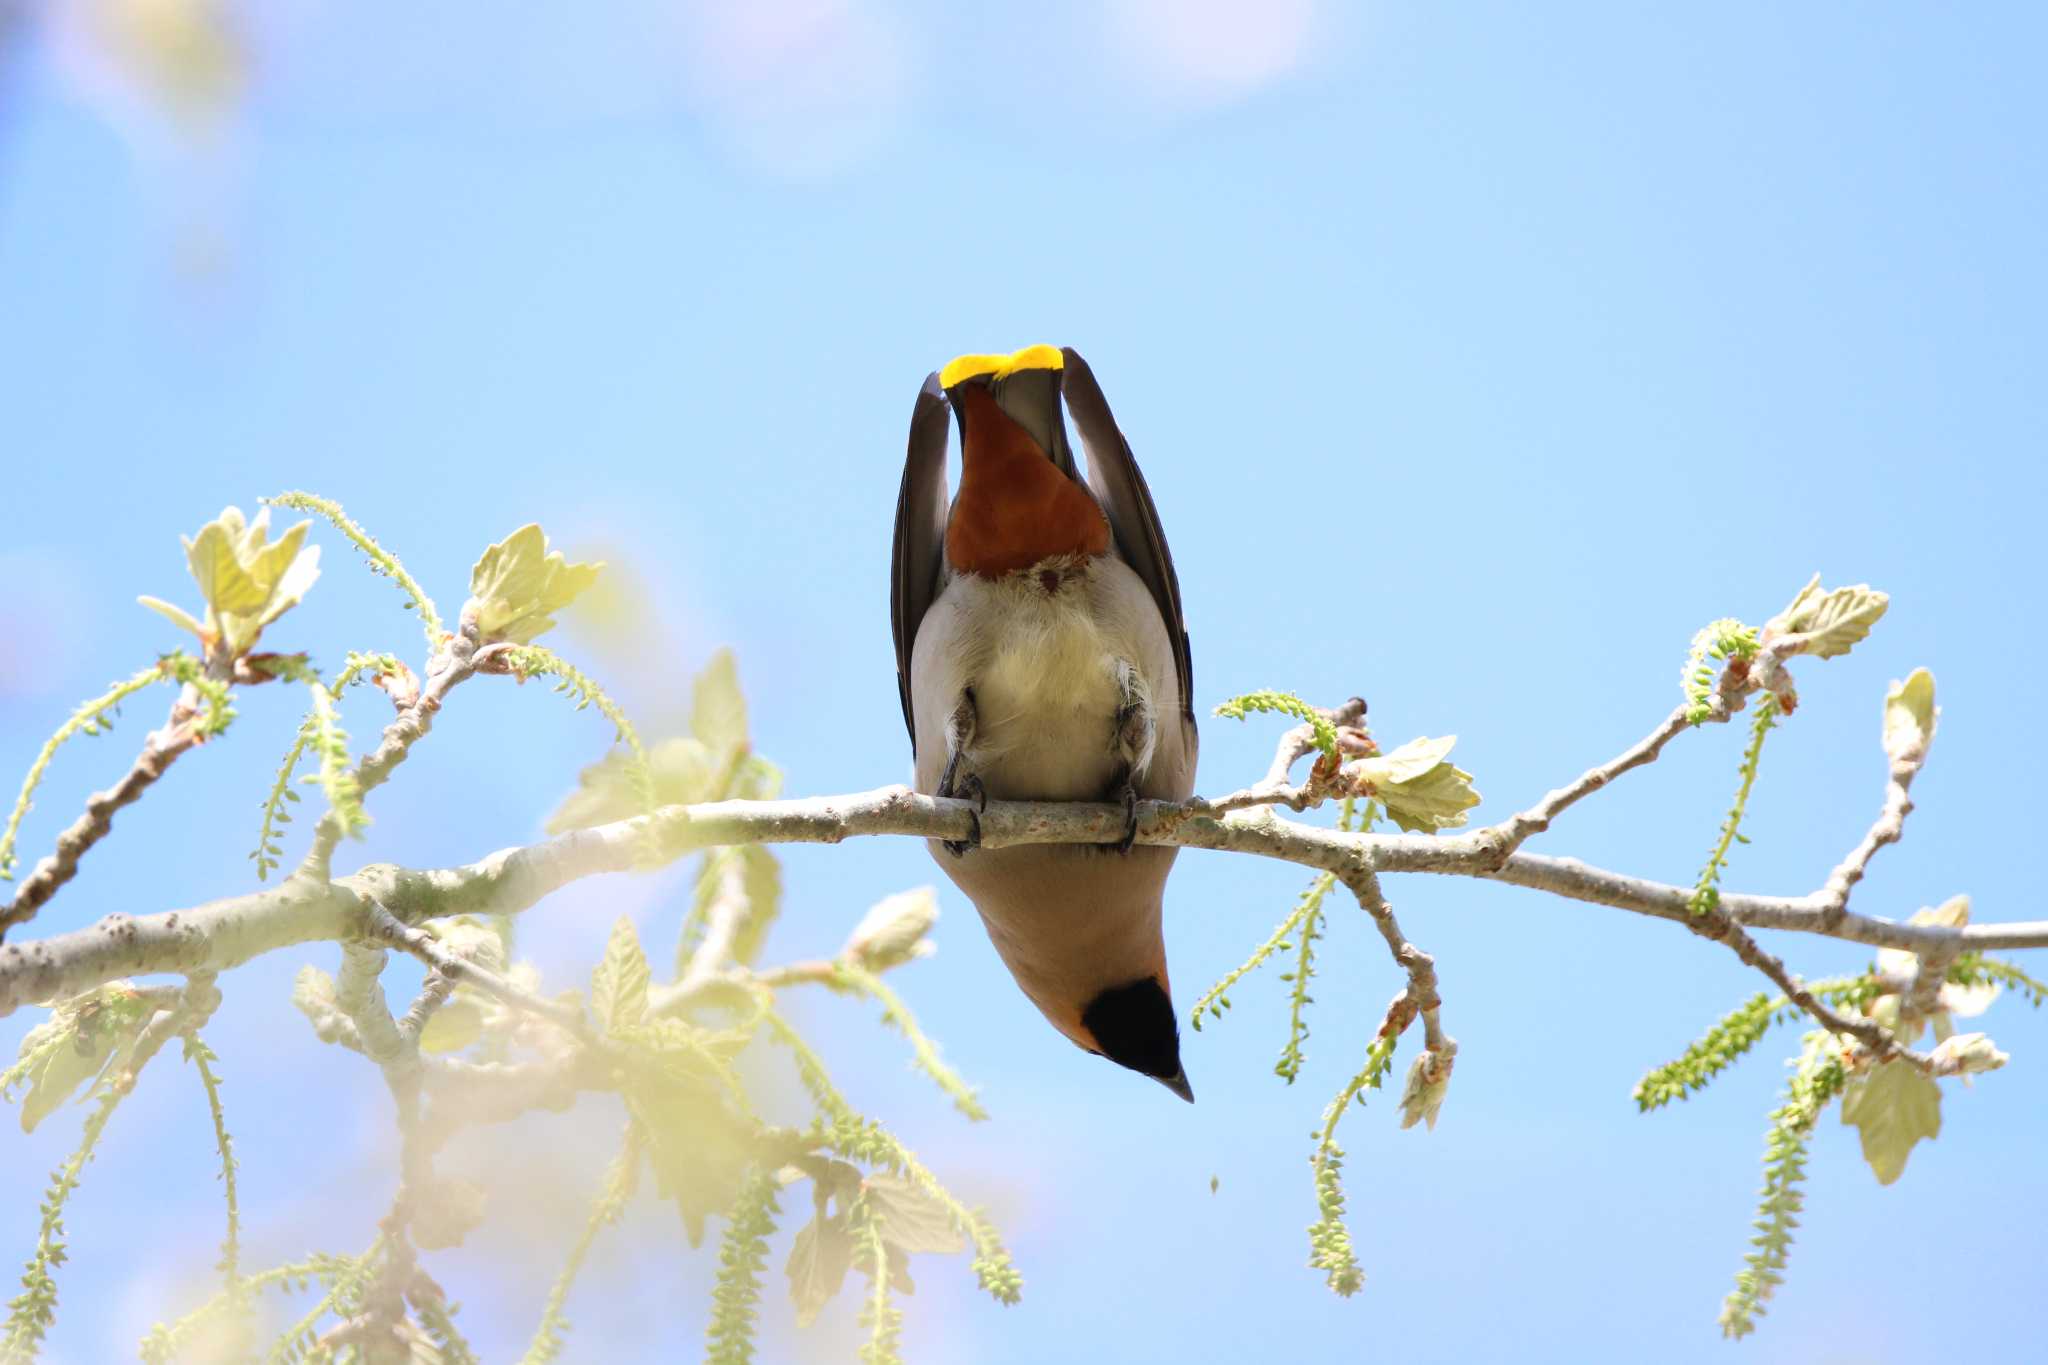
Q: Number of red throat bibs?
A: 0